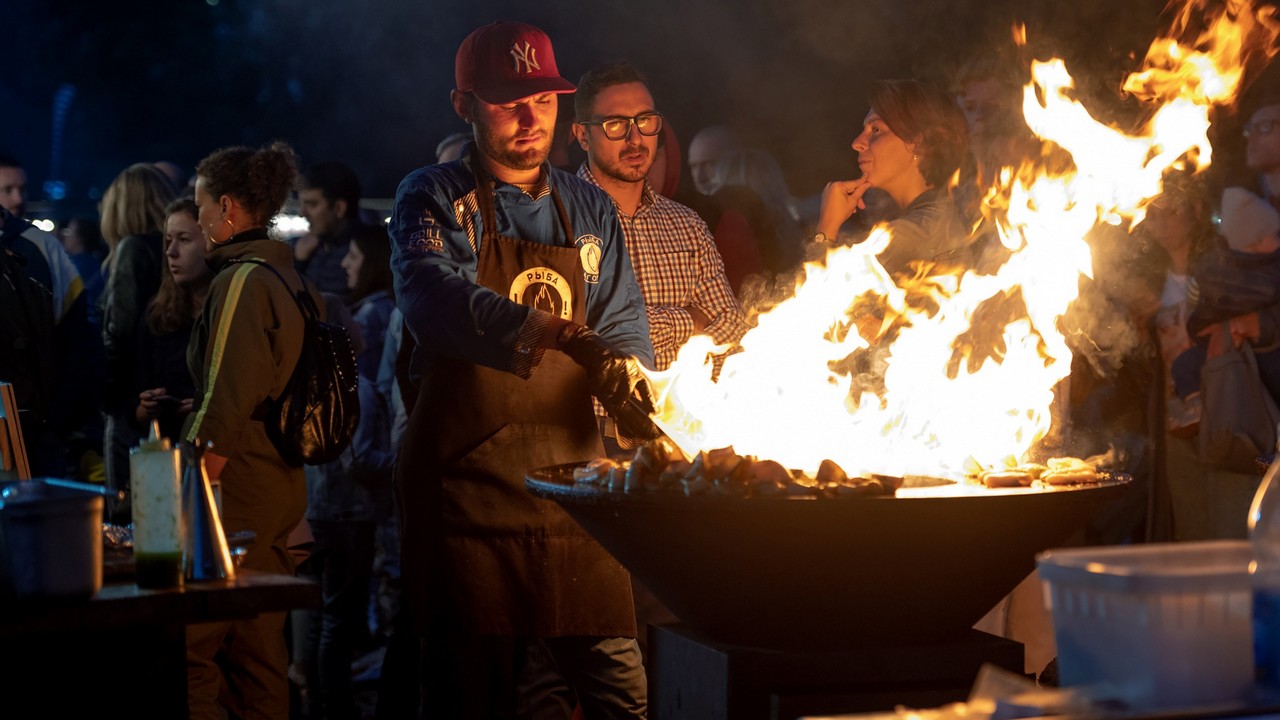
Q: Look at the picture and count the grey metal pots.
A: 1